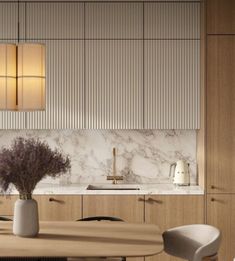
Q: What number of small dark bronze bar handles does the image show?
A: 5